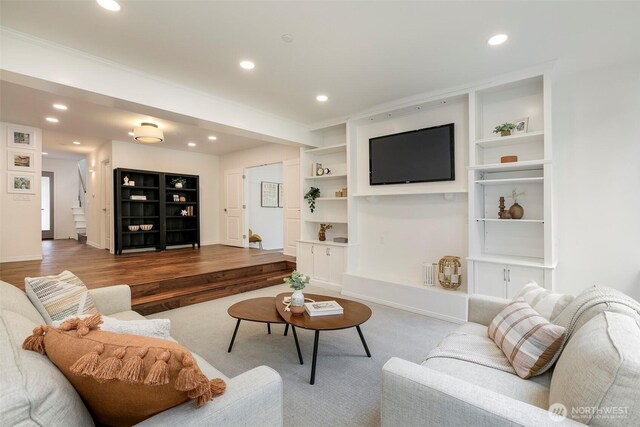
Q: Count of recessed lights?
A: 11